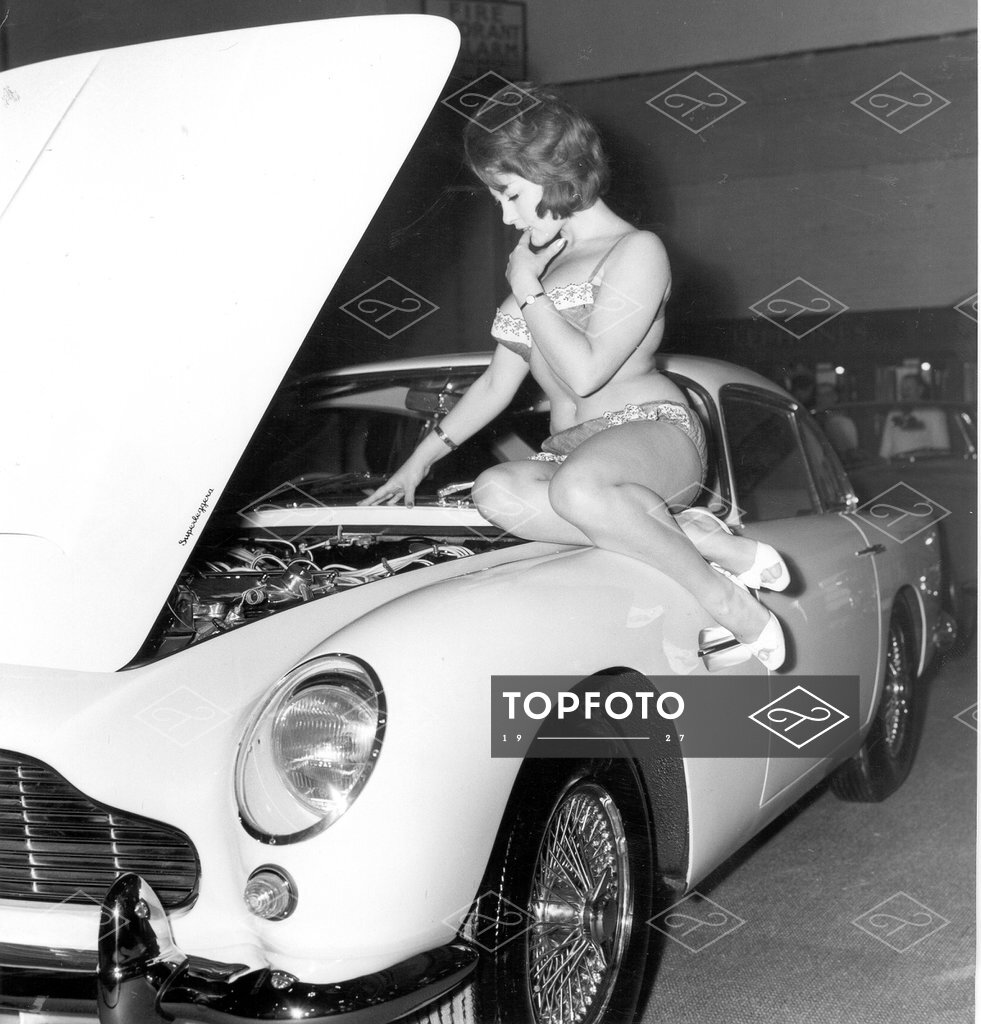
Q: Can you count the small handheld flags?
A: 0